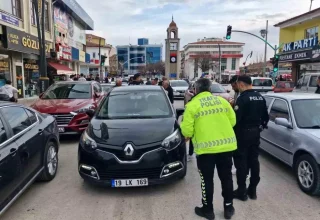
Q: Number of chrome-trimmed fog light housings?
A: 2